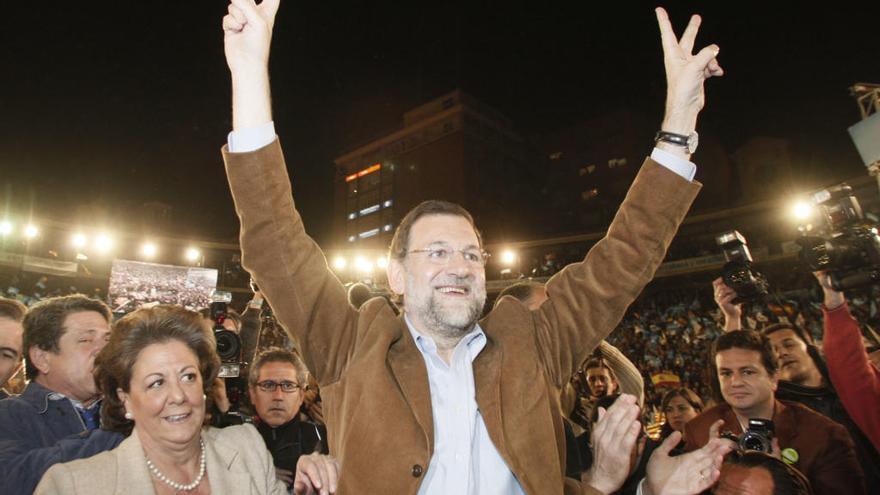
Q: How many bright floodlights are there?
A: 11